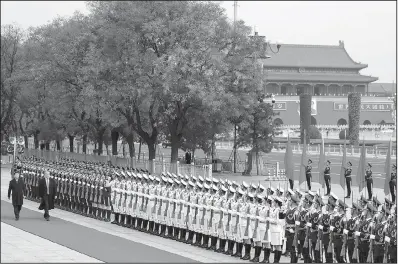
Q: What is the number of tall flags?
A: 6